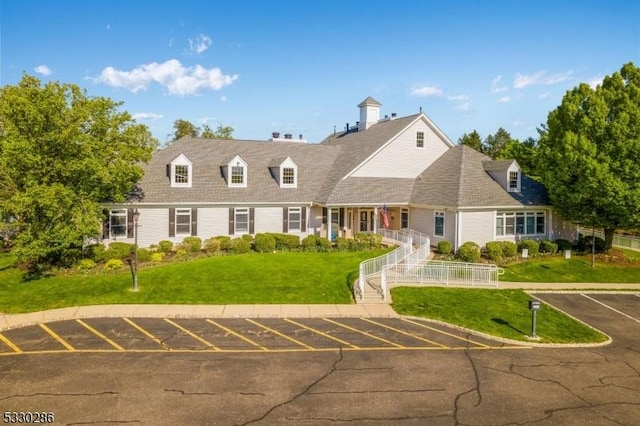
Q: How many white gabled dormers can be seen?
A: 4